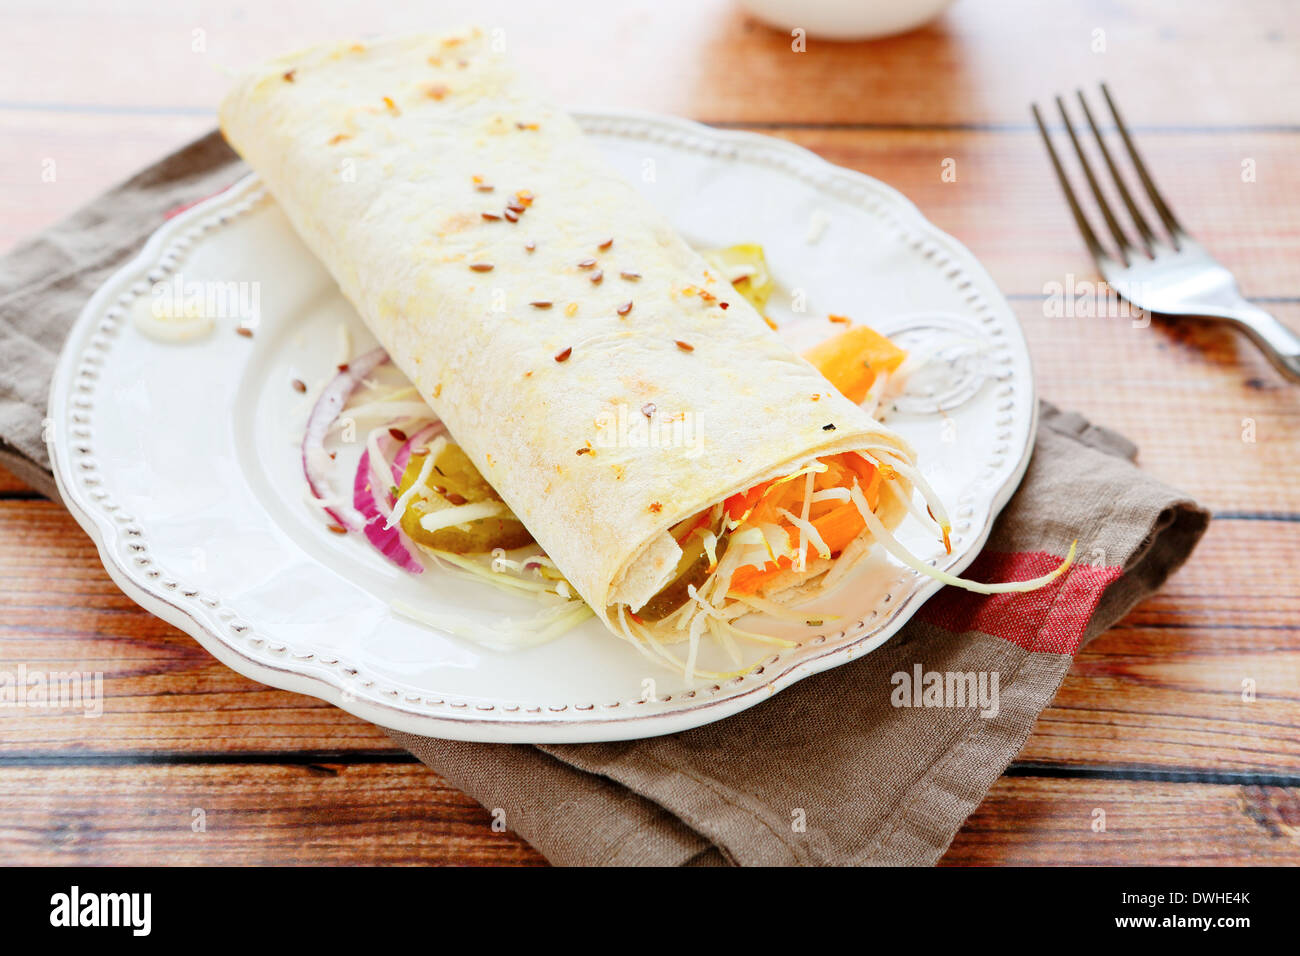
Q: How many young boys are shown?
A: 0